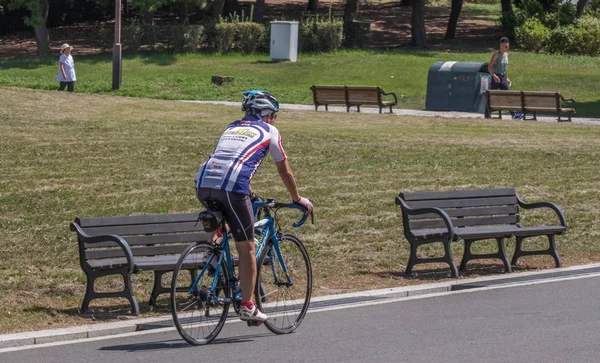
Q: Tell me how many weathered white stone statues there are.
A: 0